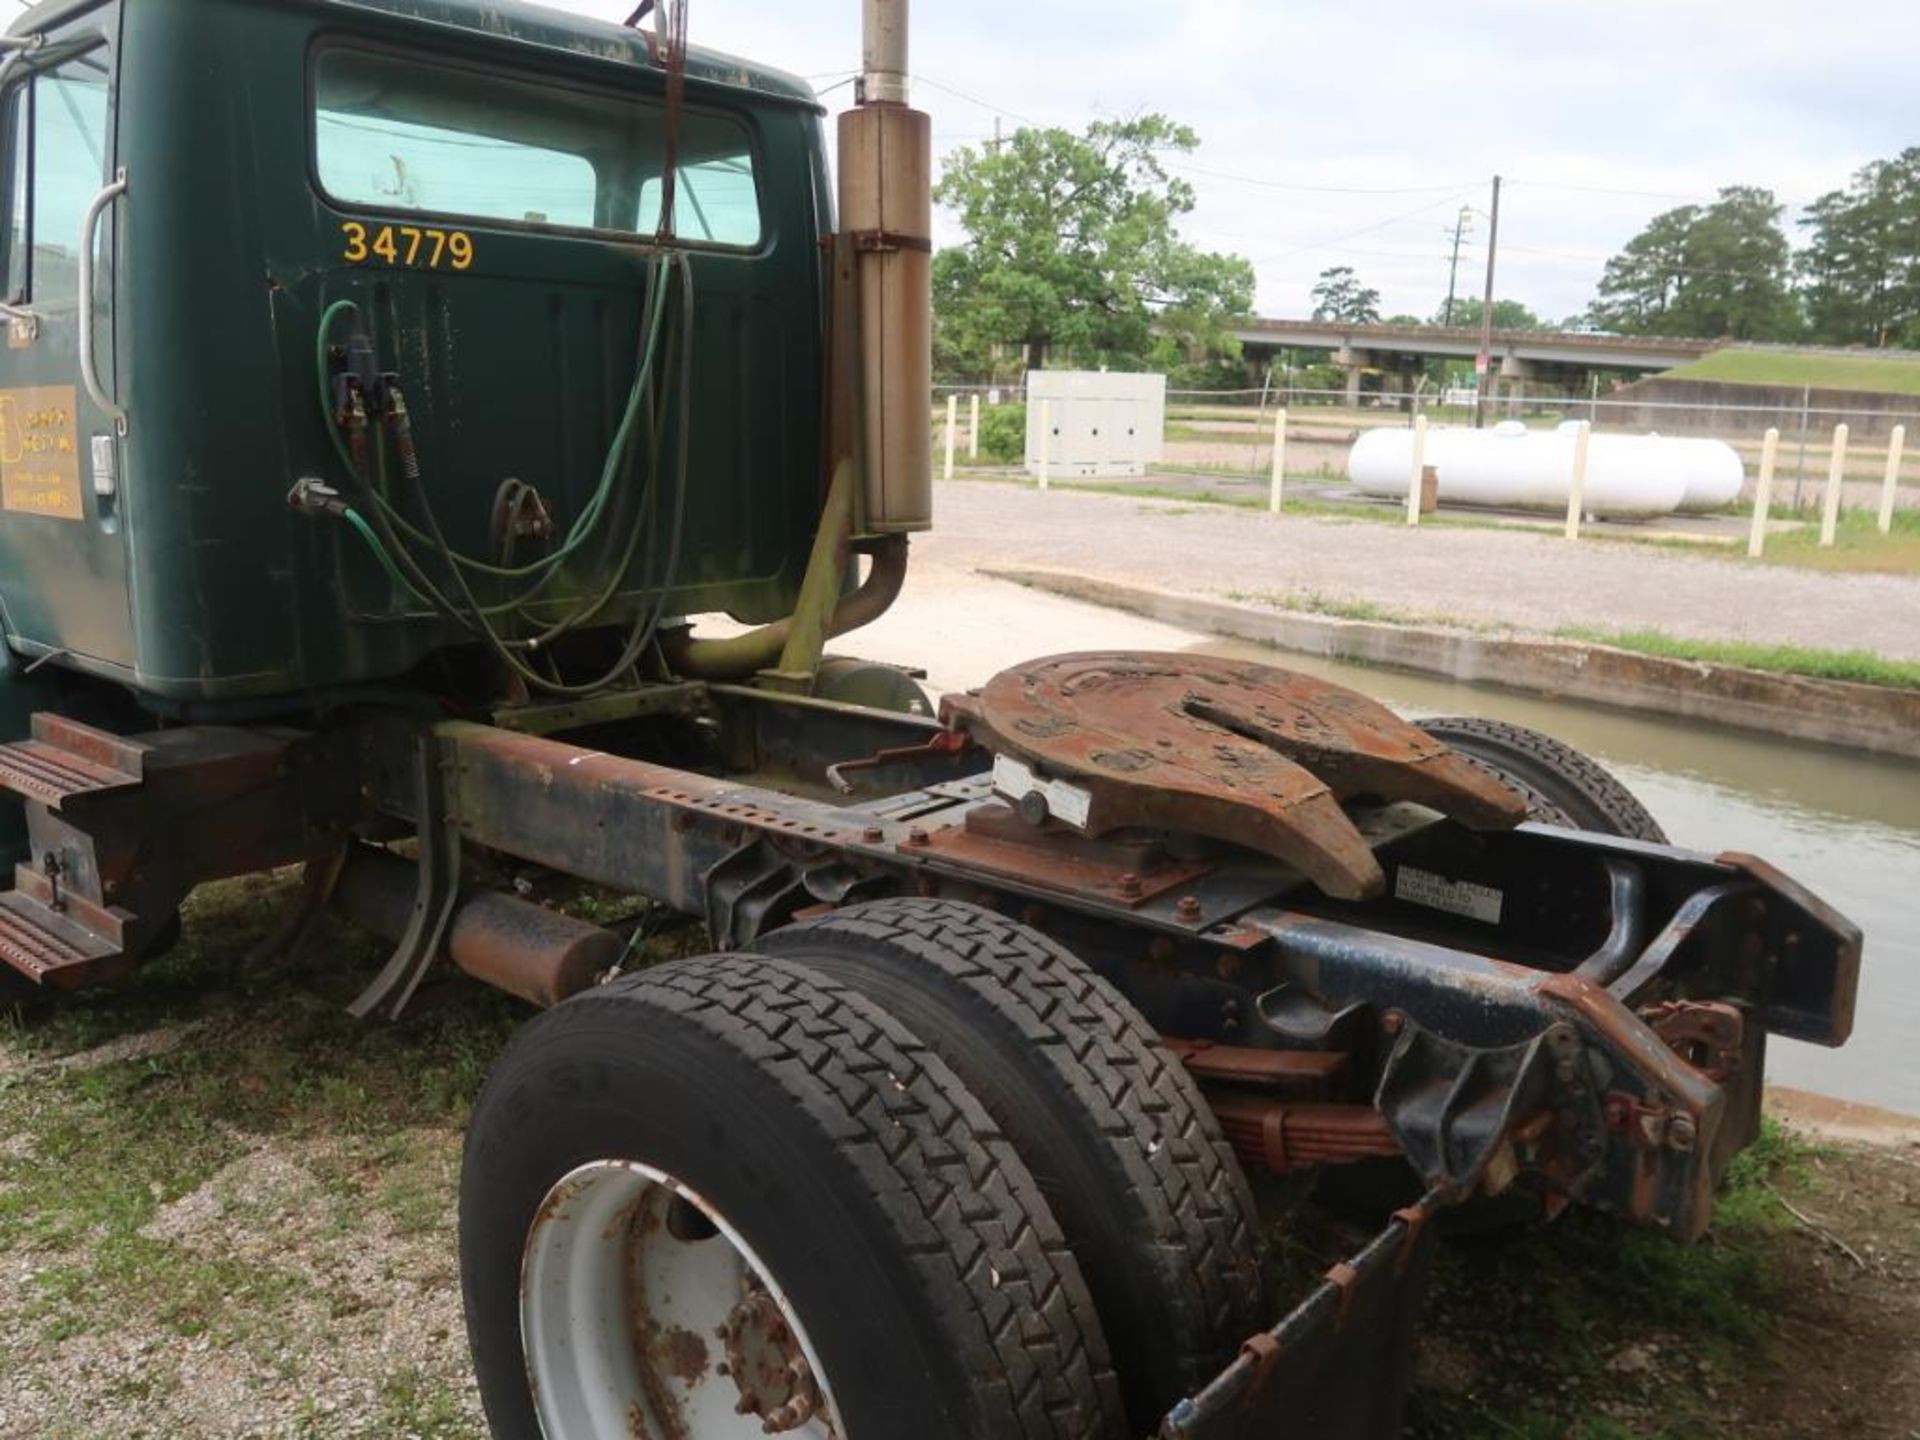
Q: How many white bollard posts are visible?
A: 9